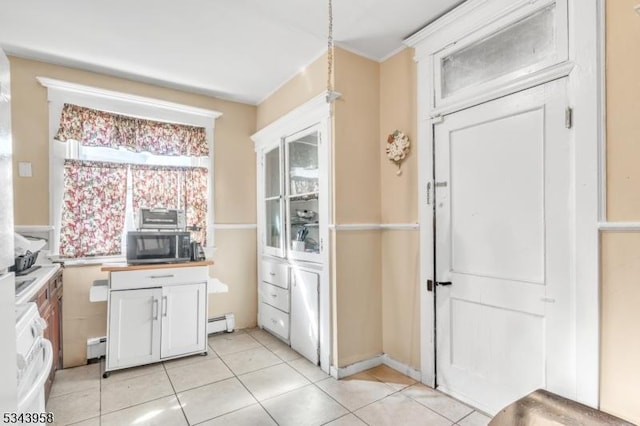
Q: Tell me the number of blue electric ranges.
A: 0